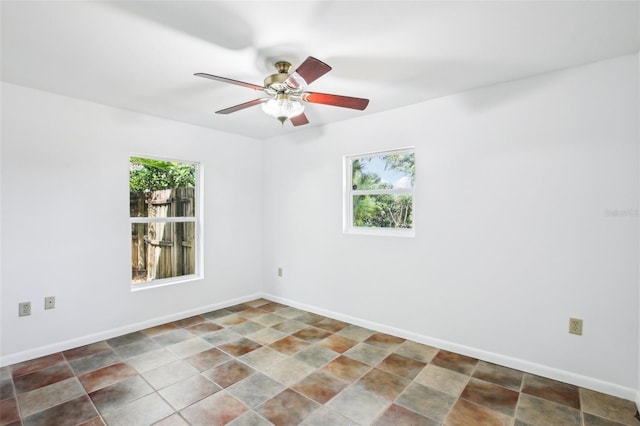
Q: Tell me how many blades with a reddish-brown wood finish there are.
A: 5